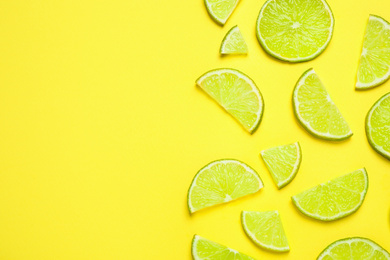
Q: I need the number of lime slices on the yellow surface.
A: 13